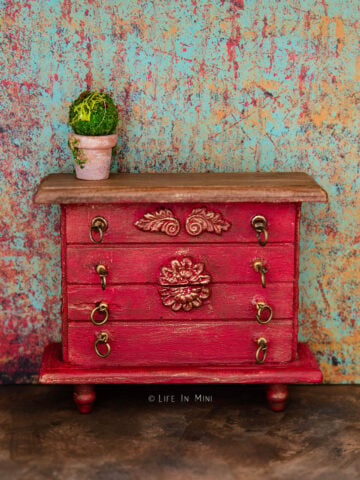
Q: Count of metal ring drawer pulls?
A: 8